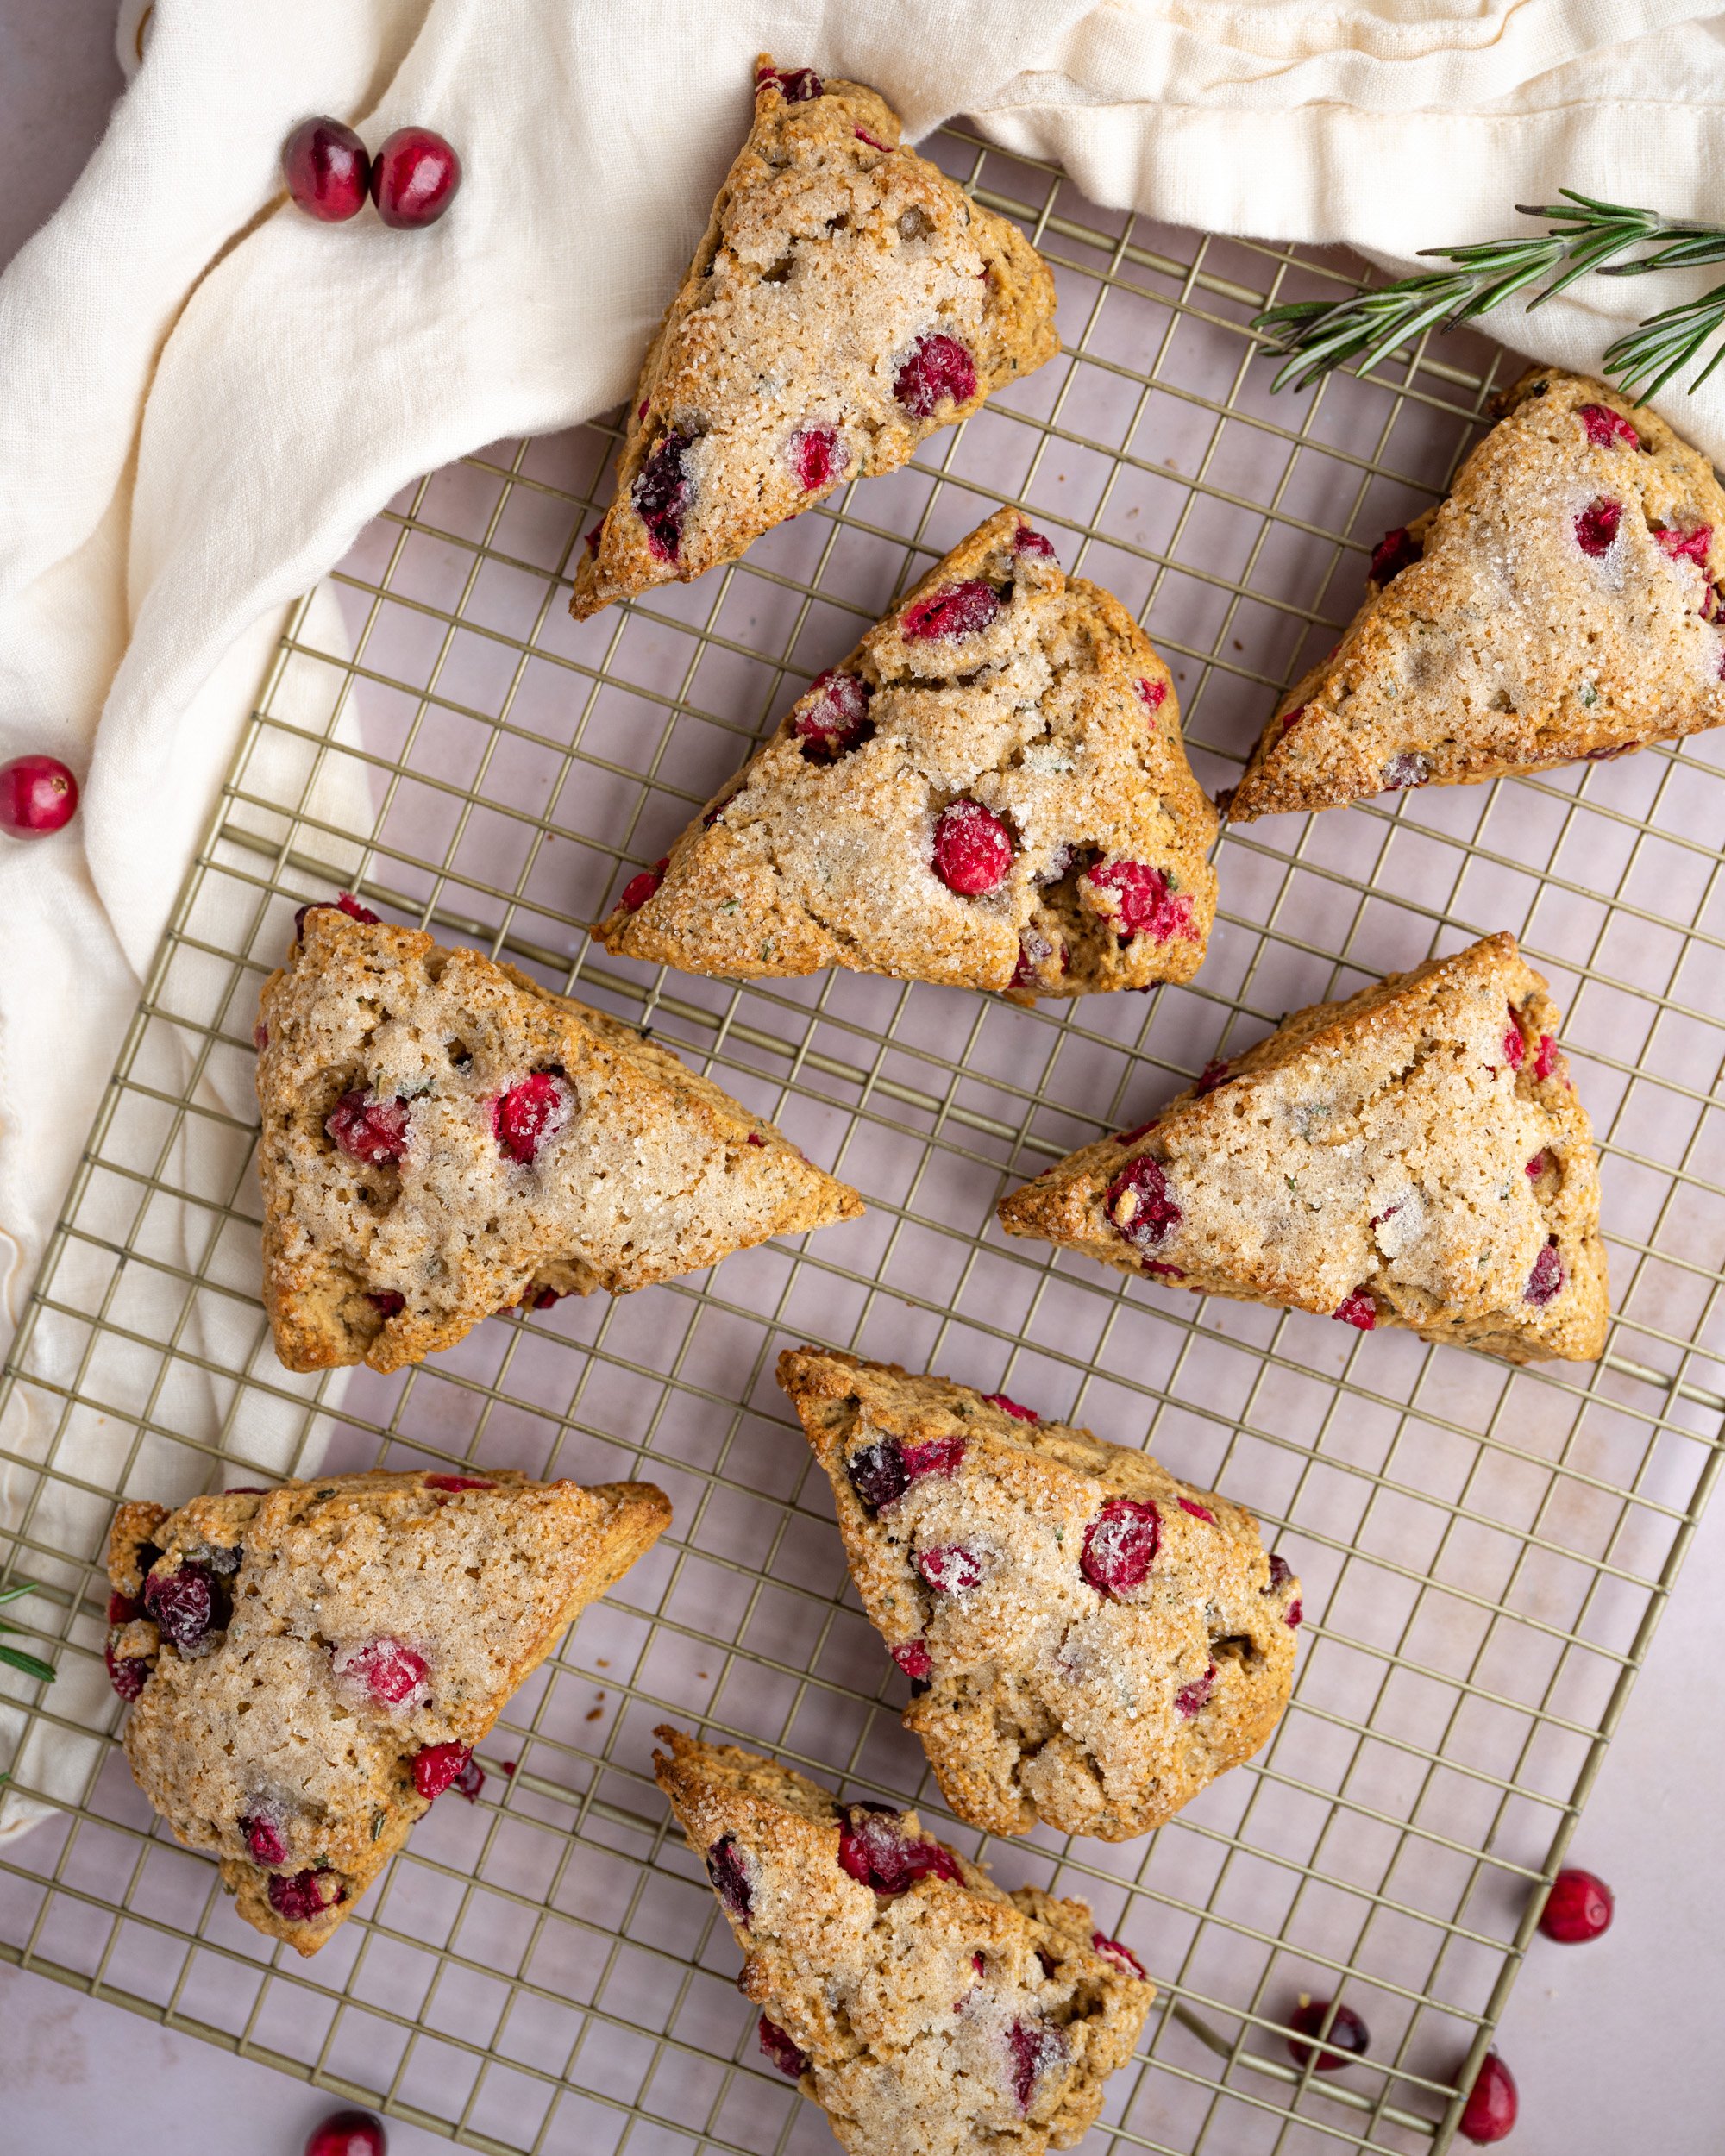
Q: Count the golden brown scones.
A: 8